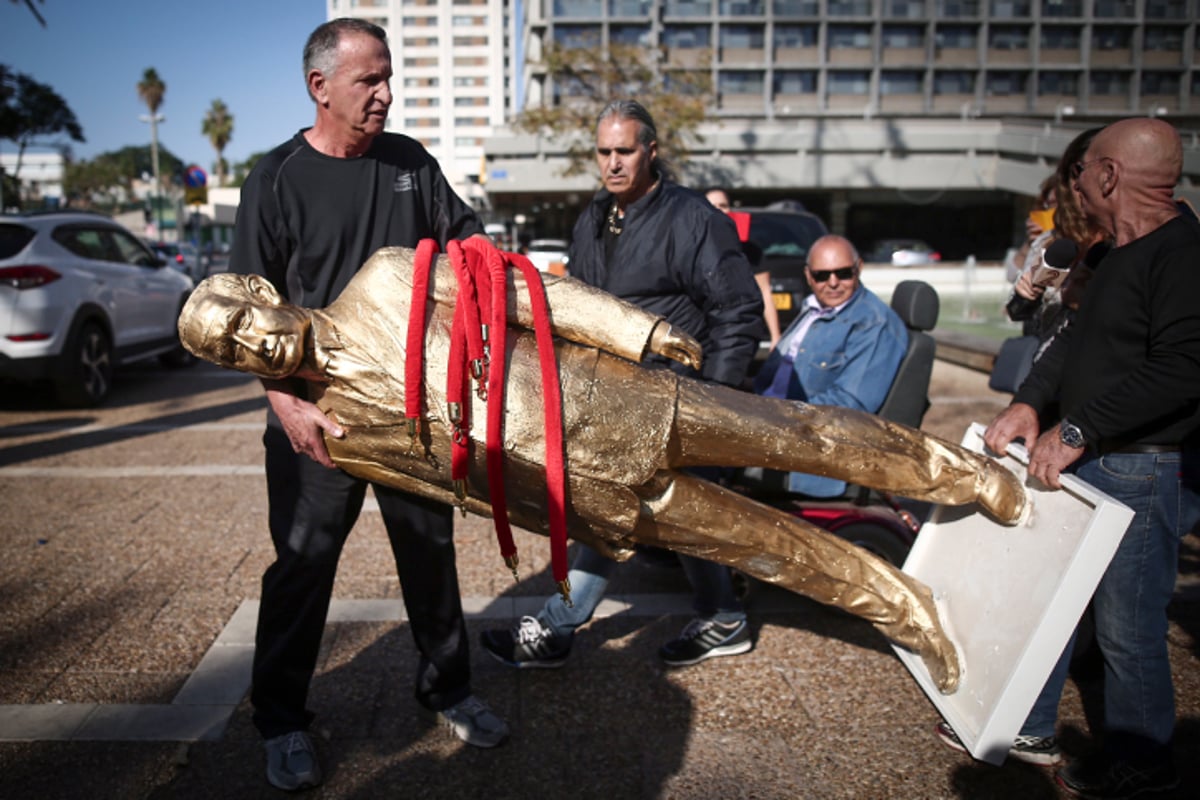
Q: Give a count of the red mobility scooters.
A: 1